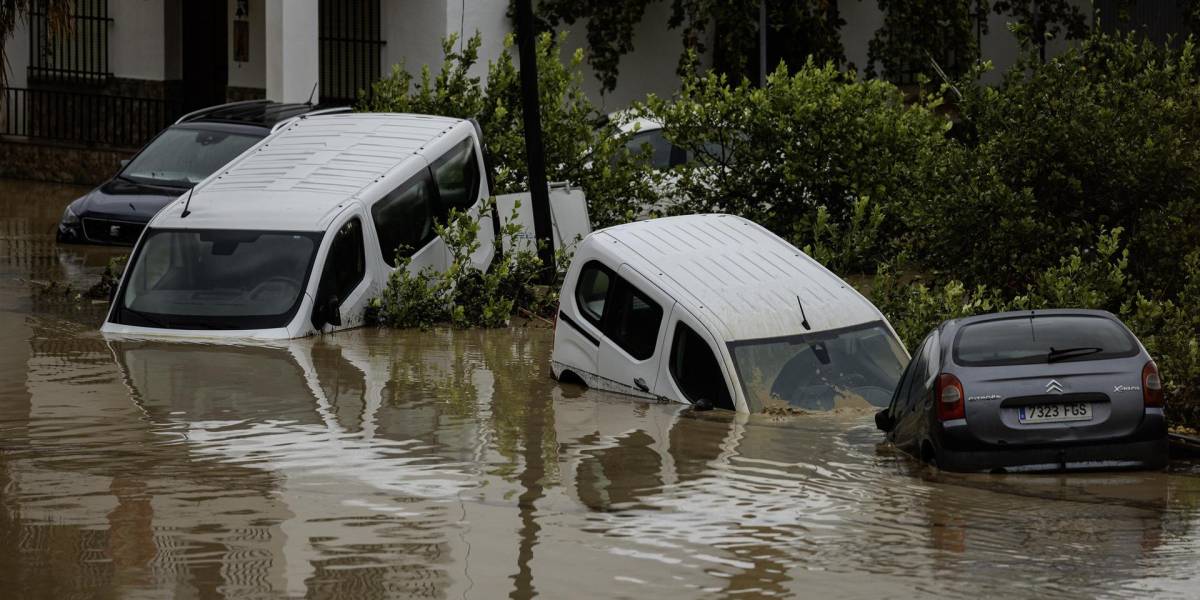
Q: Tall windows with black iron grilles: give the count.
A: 2